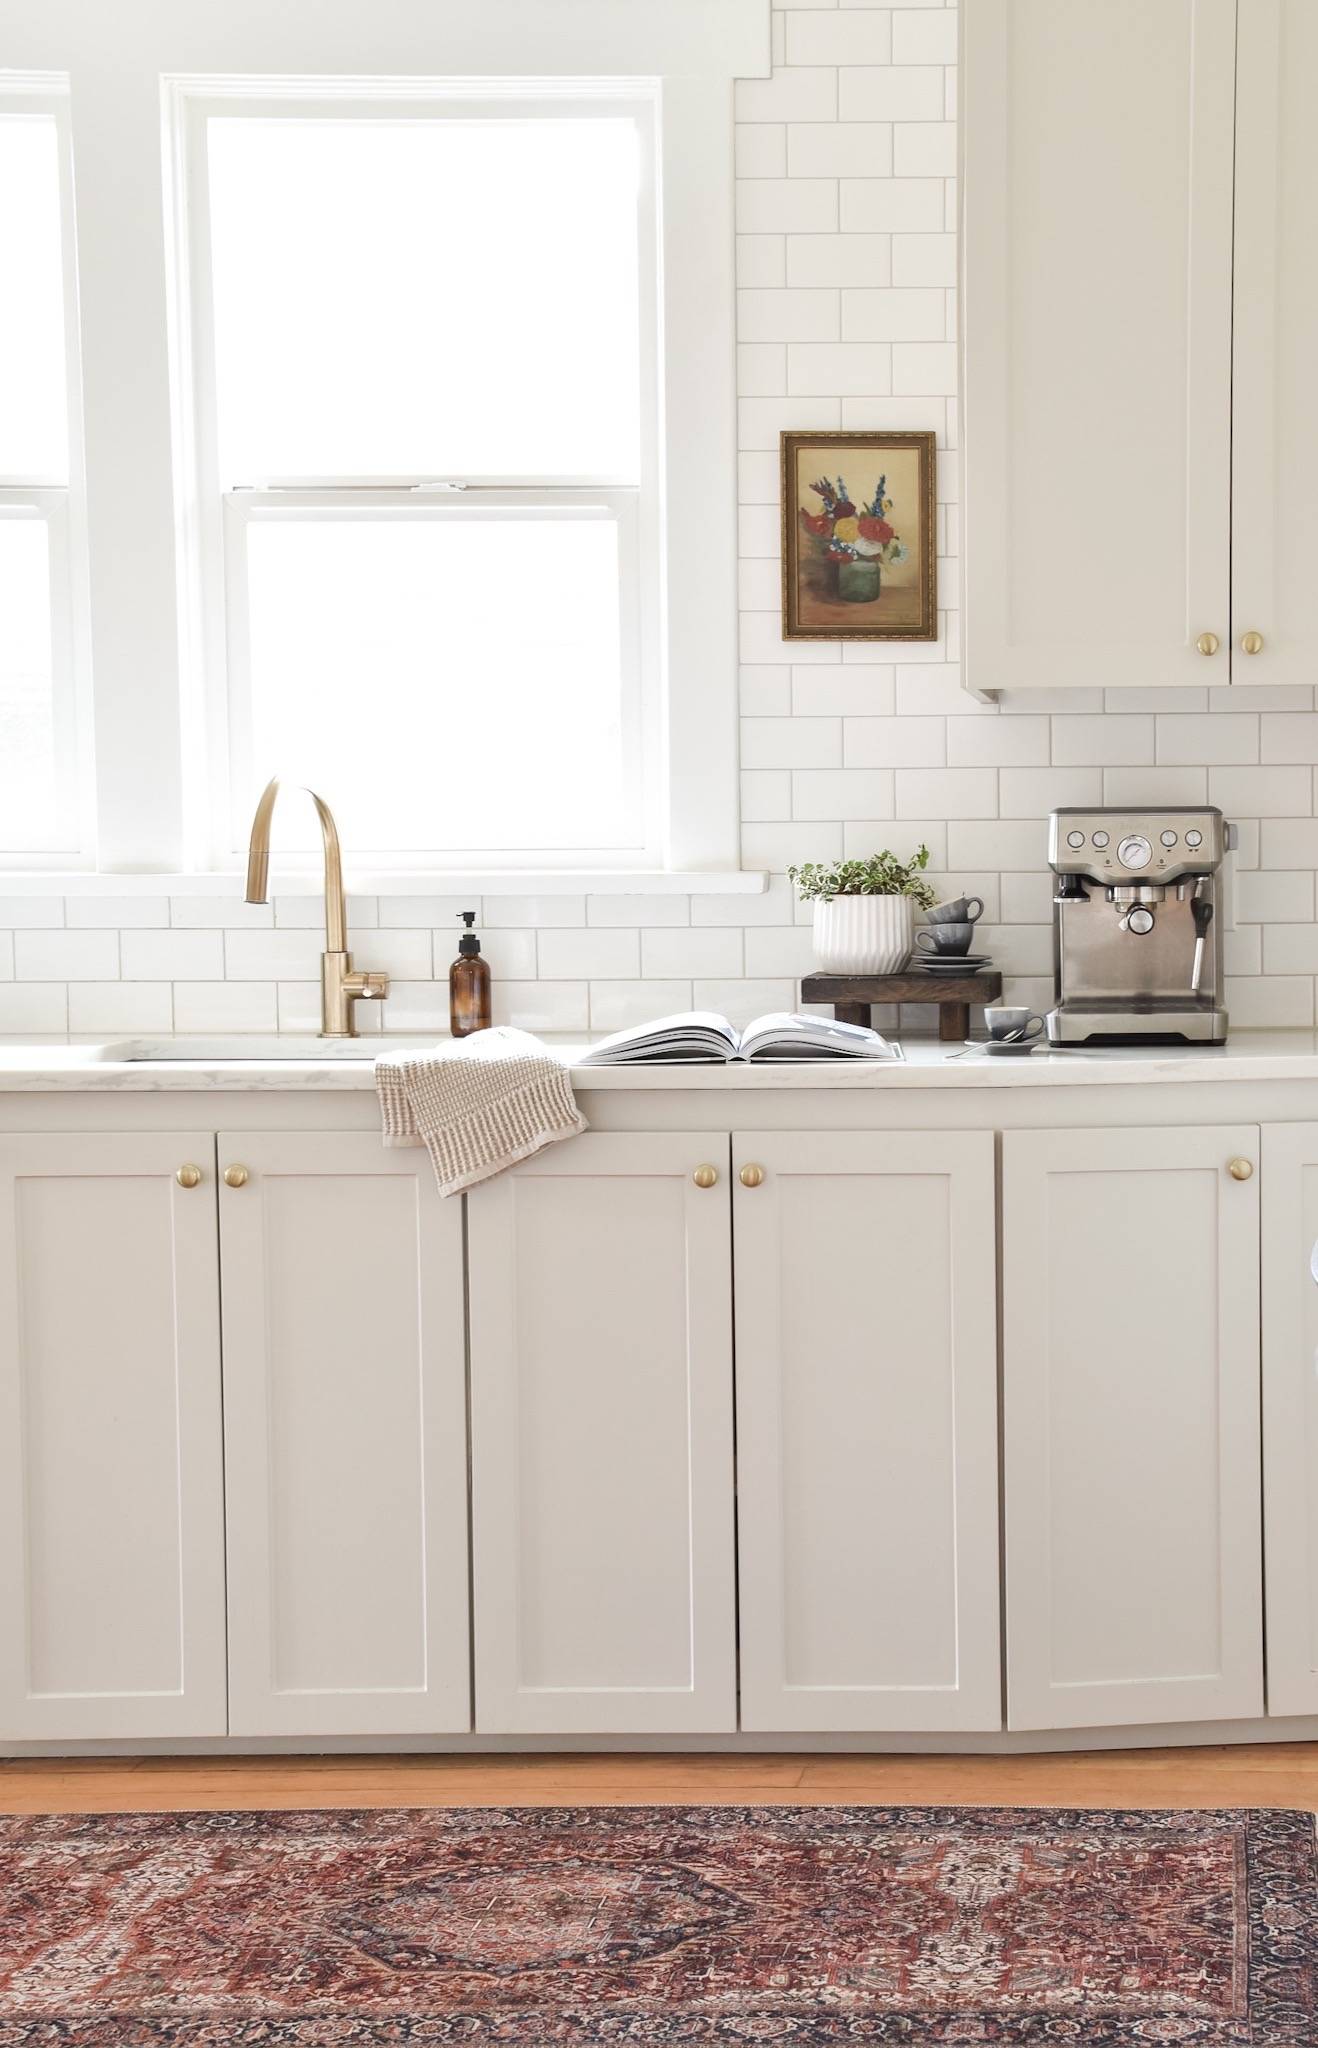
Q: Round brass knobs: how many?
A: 7